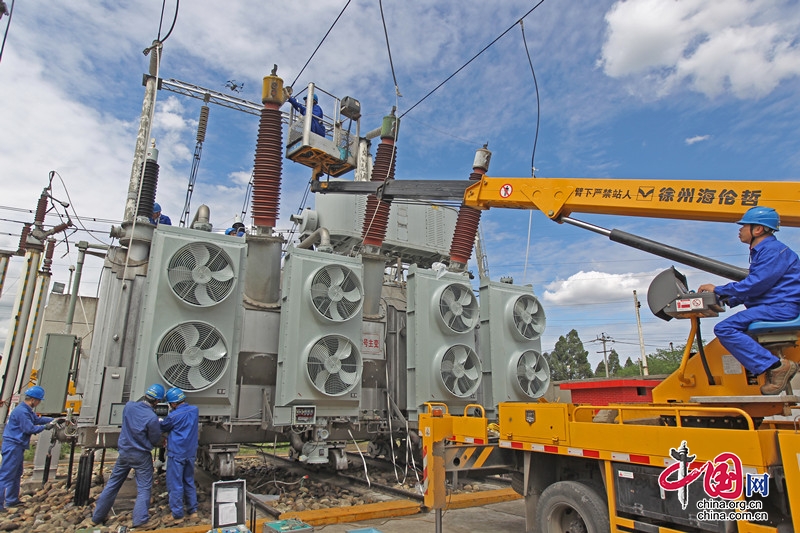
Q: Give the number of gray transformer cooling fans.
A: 8